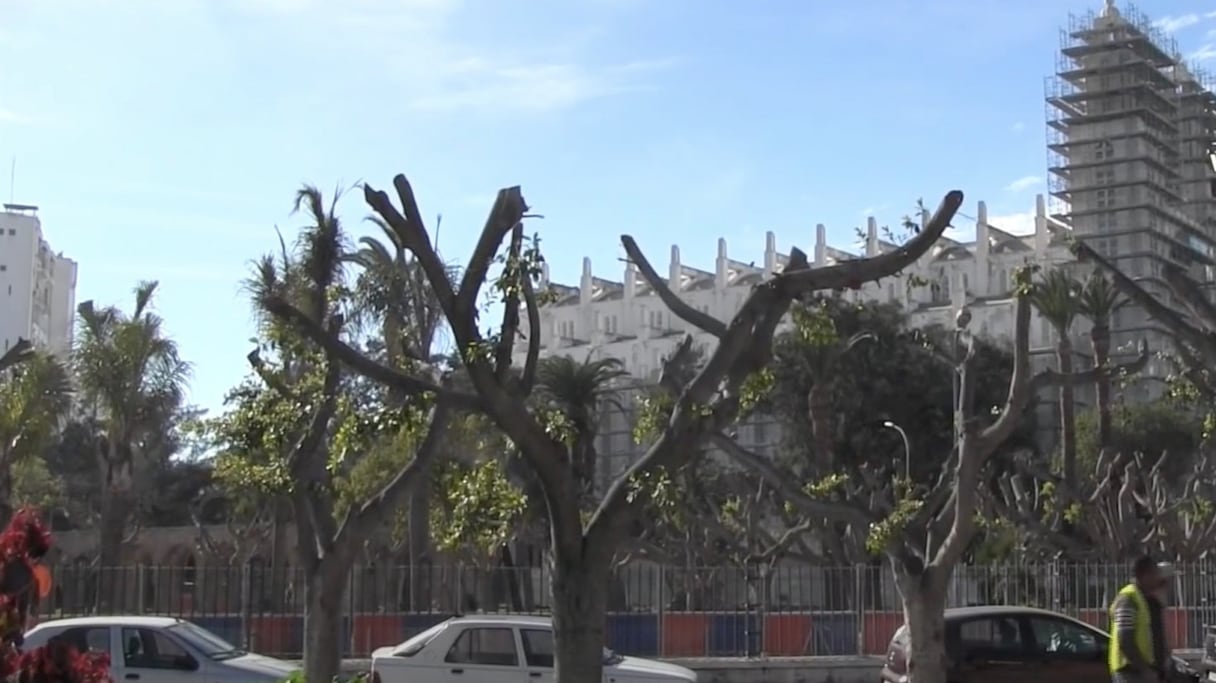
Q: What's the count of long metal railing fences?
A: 1